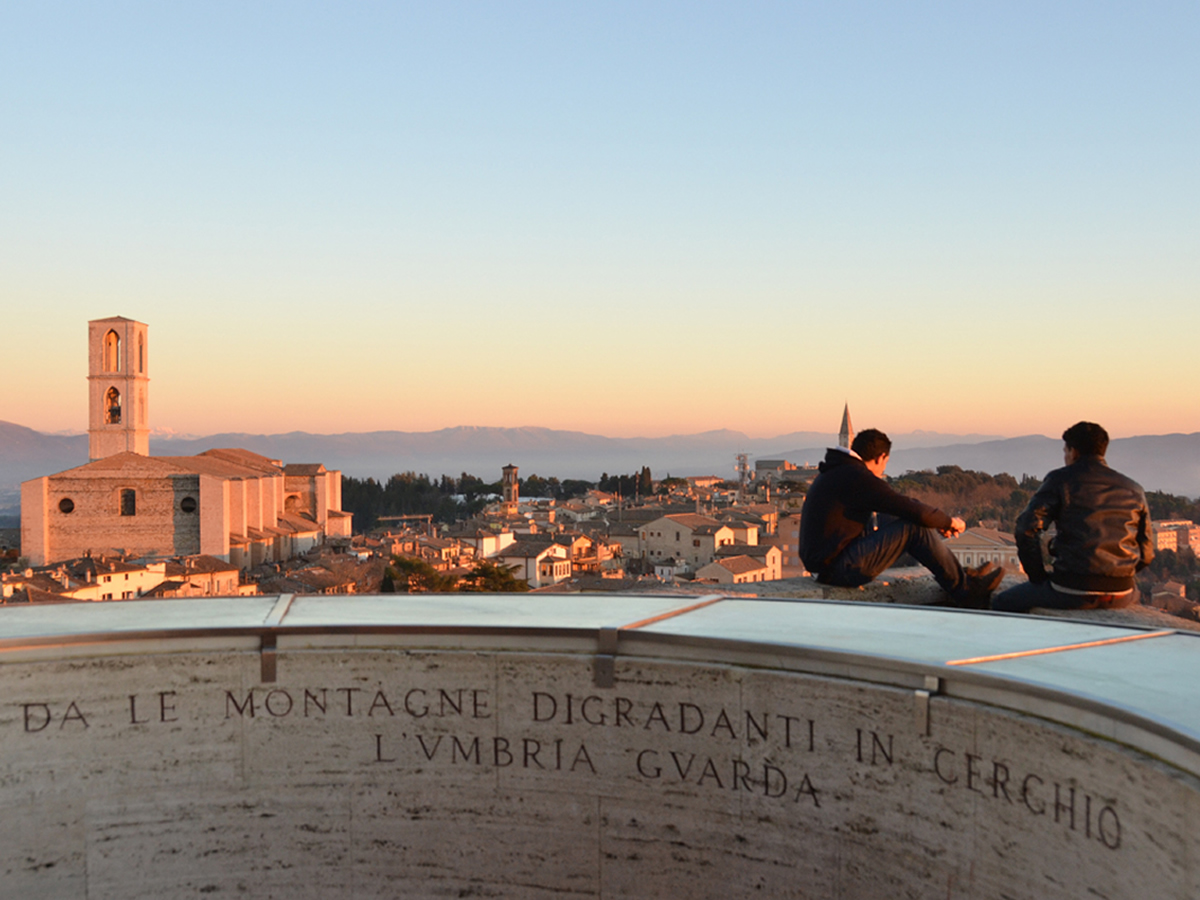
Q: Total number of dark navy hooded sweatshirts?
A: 1